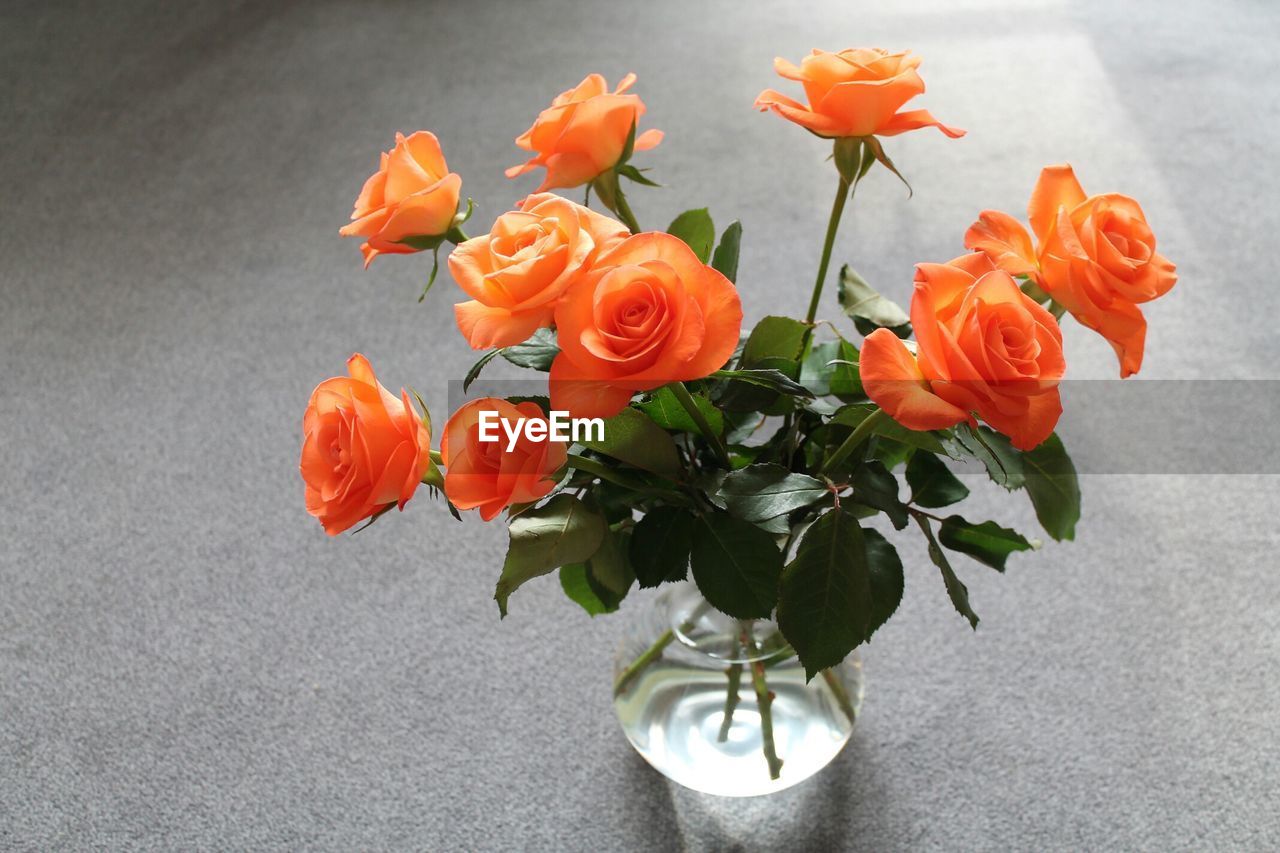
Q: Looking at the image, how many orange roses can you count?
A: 9